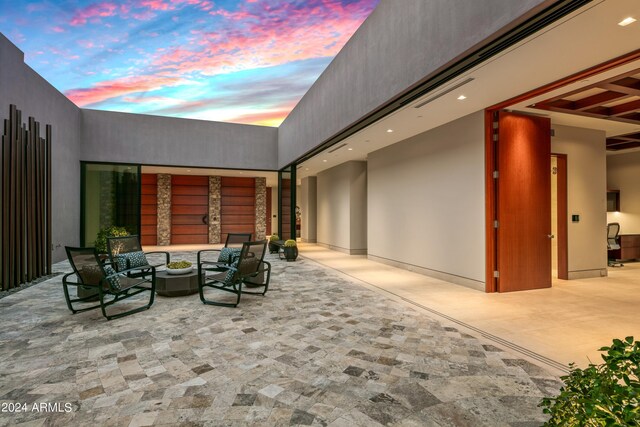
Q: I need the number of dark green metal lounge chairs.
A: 4